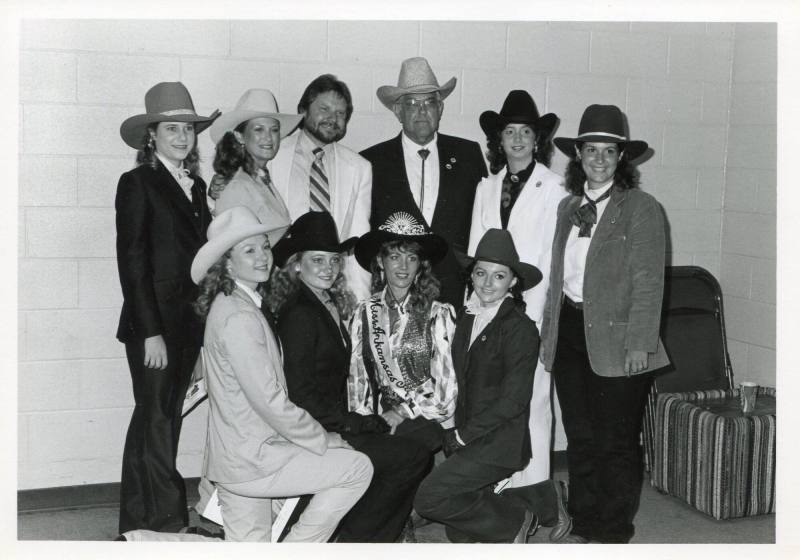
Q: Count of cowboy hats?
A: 9